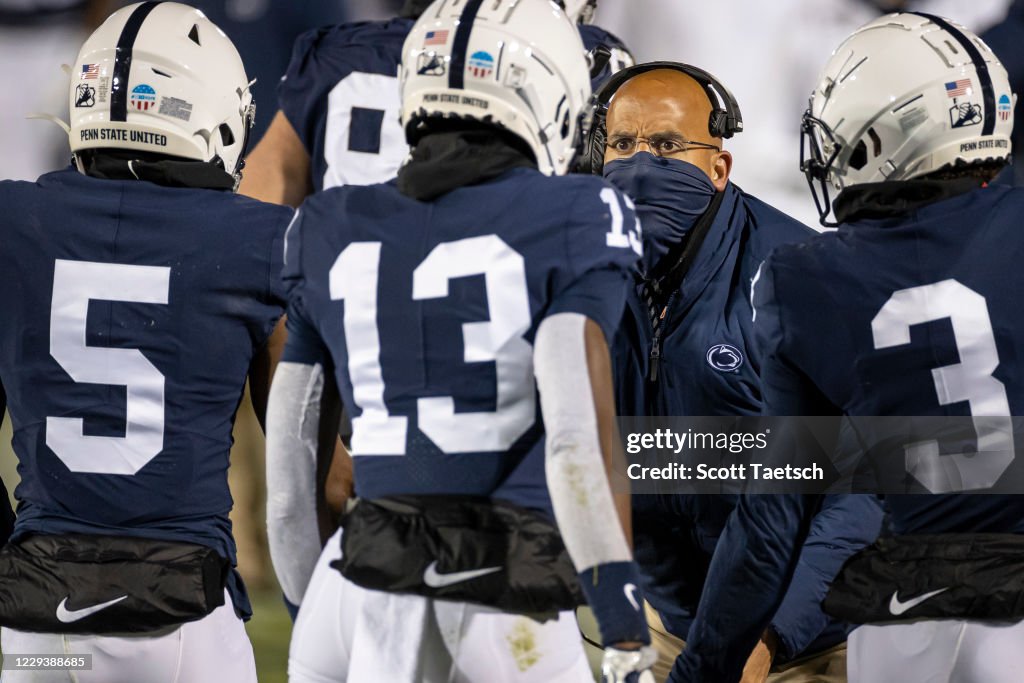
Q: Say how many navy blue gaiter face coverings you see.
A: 1